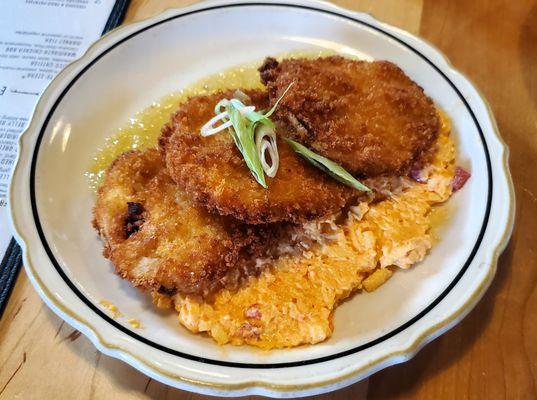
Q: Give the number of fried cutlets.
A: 3